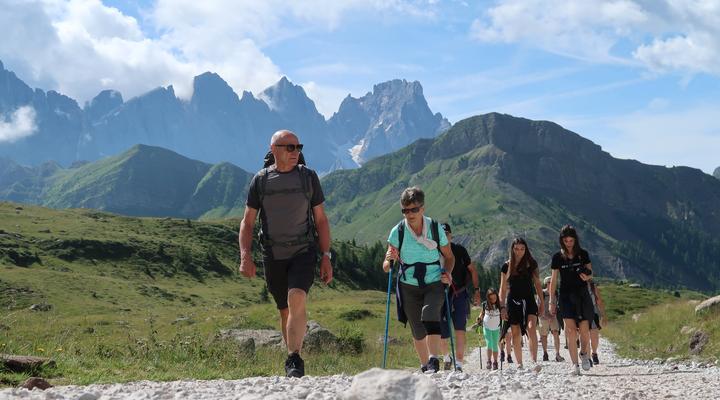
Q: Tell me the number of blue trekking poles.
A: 2